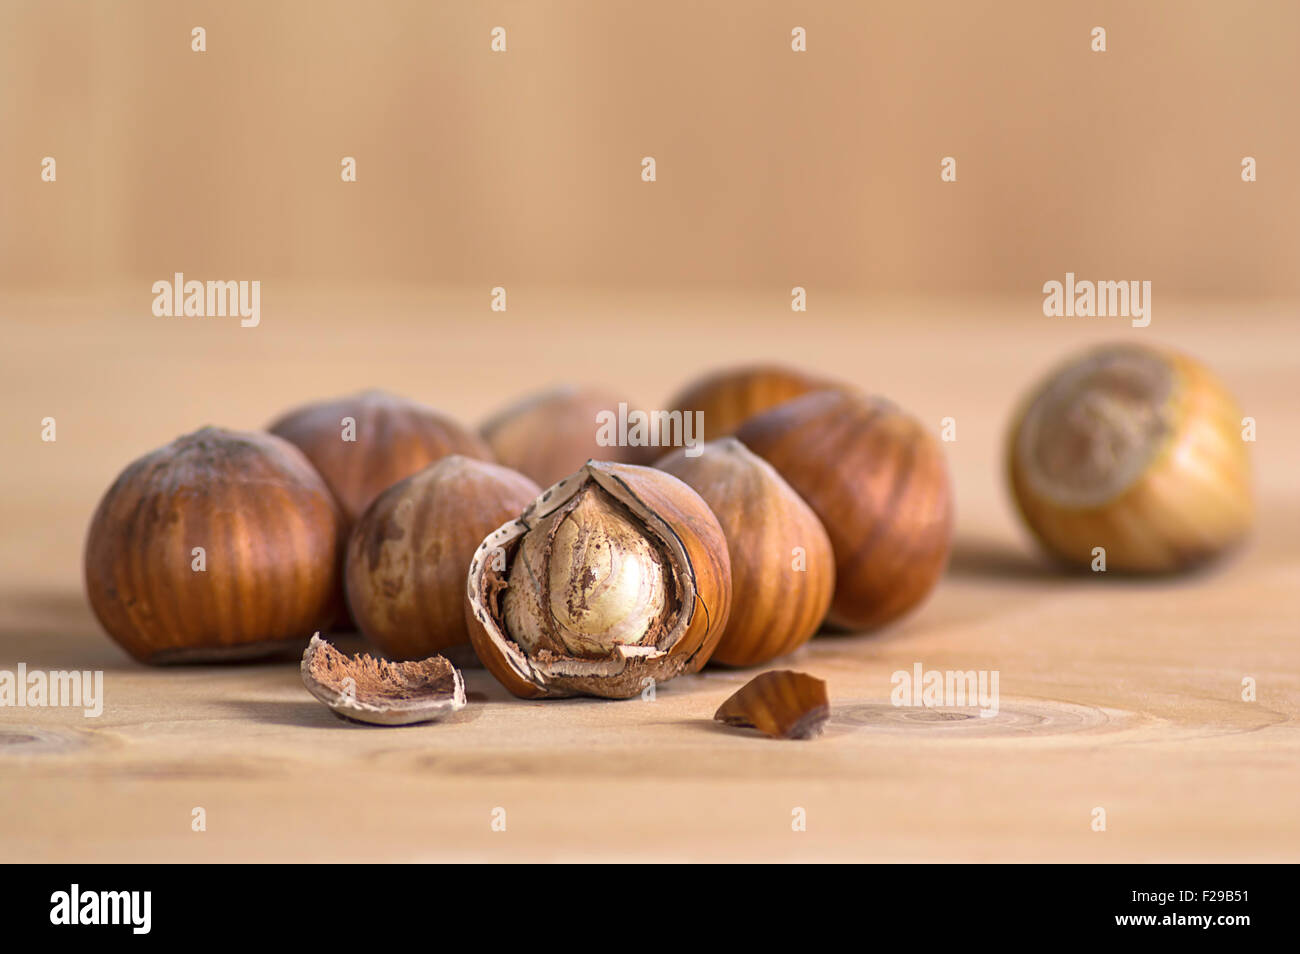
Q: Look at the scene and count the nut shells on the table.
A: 2